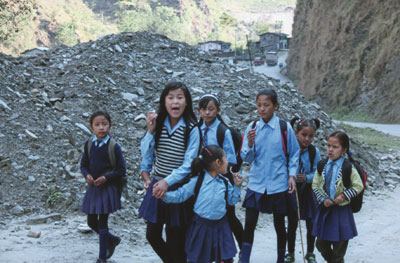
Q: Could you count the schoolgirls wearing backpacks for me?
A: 7